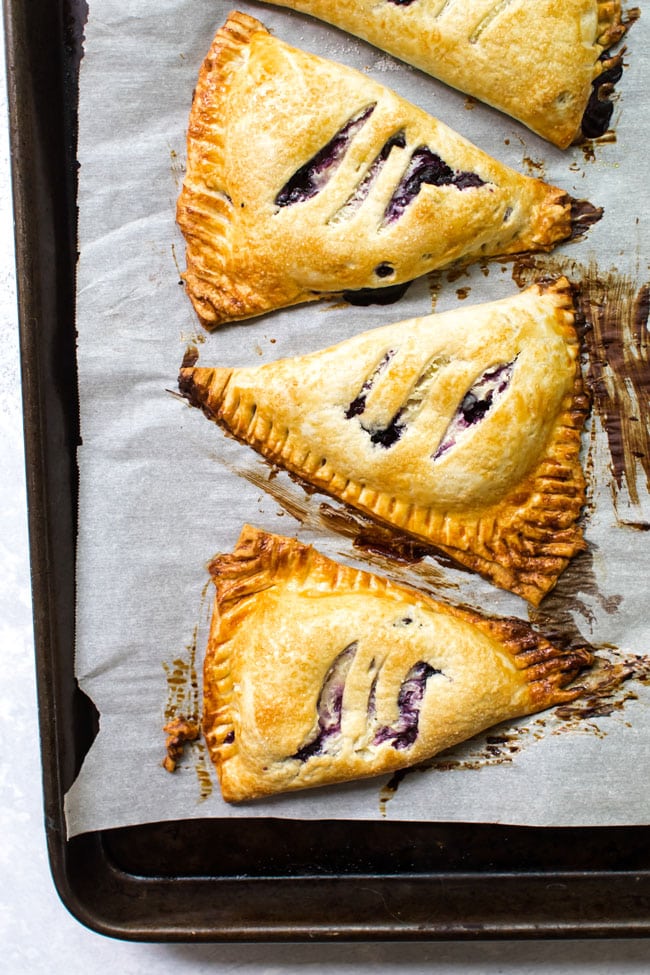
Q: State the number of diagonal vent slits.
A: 12